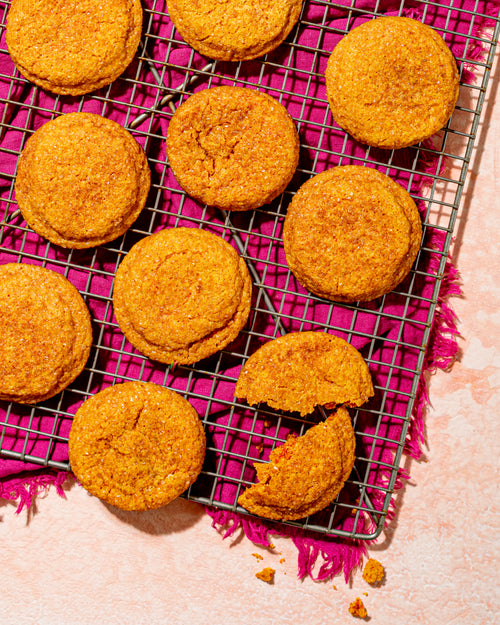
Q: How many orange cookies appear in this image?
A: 10